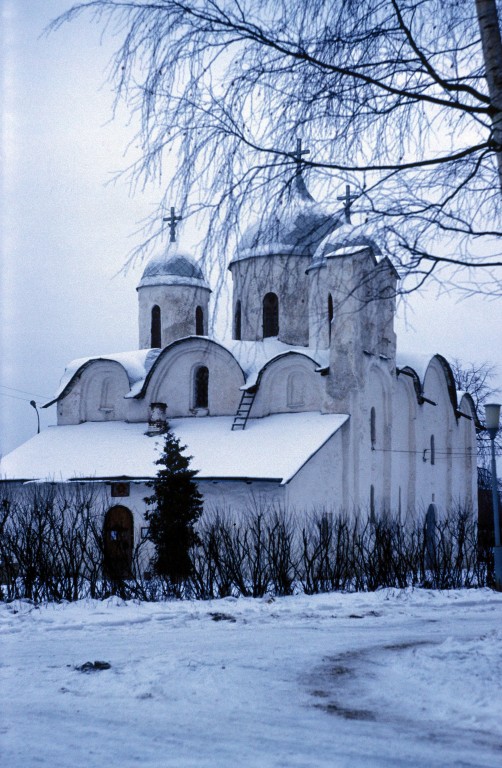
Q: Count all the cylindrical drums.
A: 3